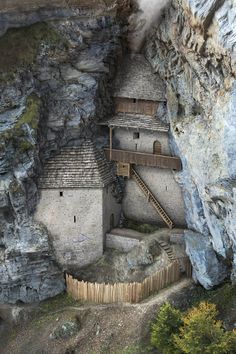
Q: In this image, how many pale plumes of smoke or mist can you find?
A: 1